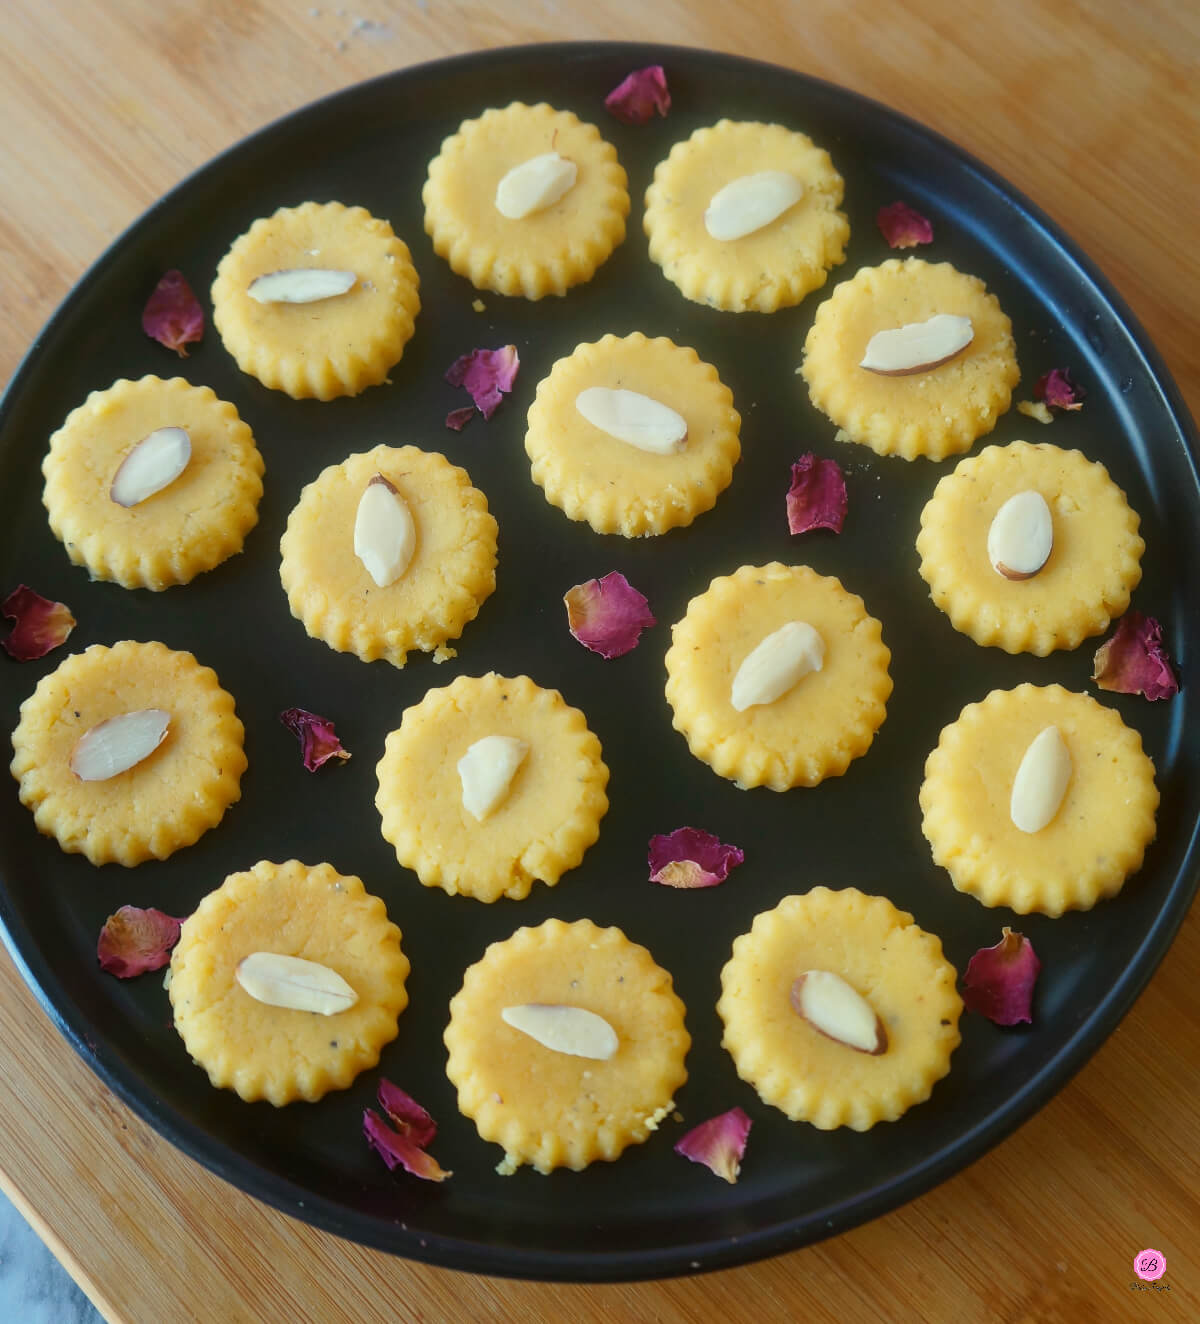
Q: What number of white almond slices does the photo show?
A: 15